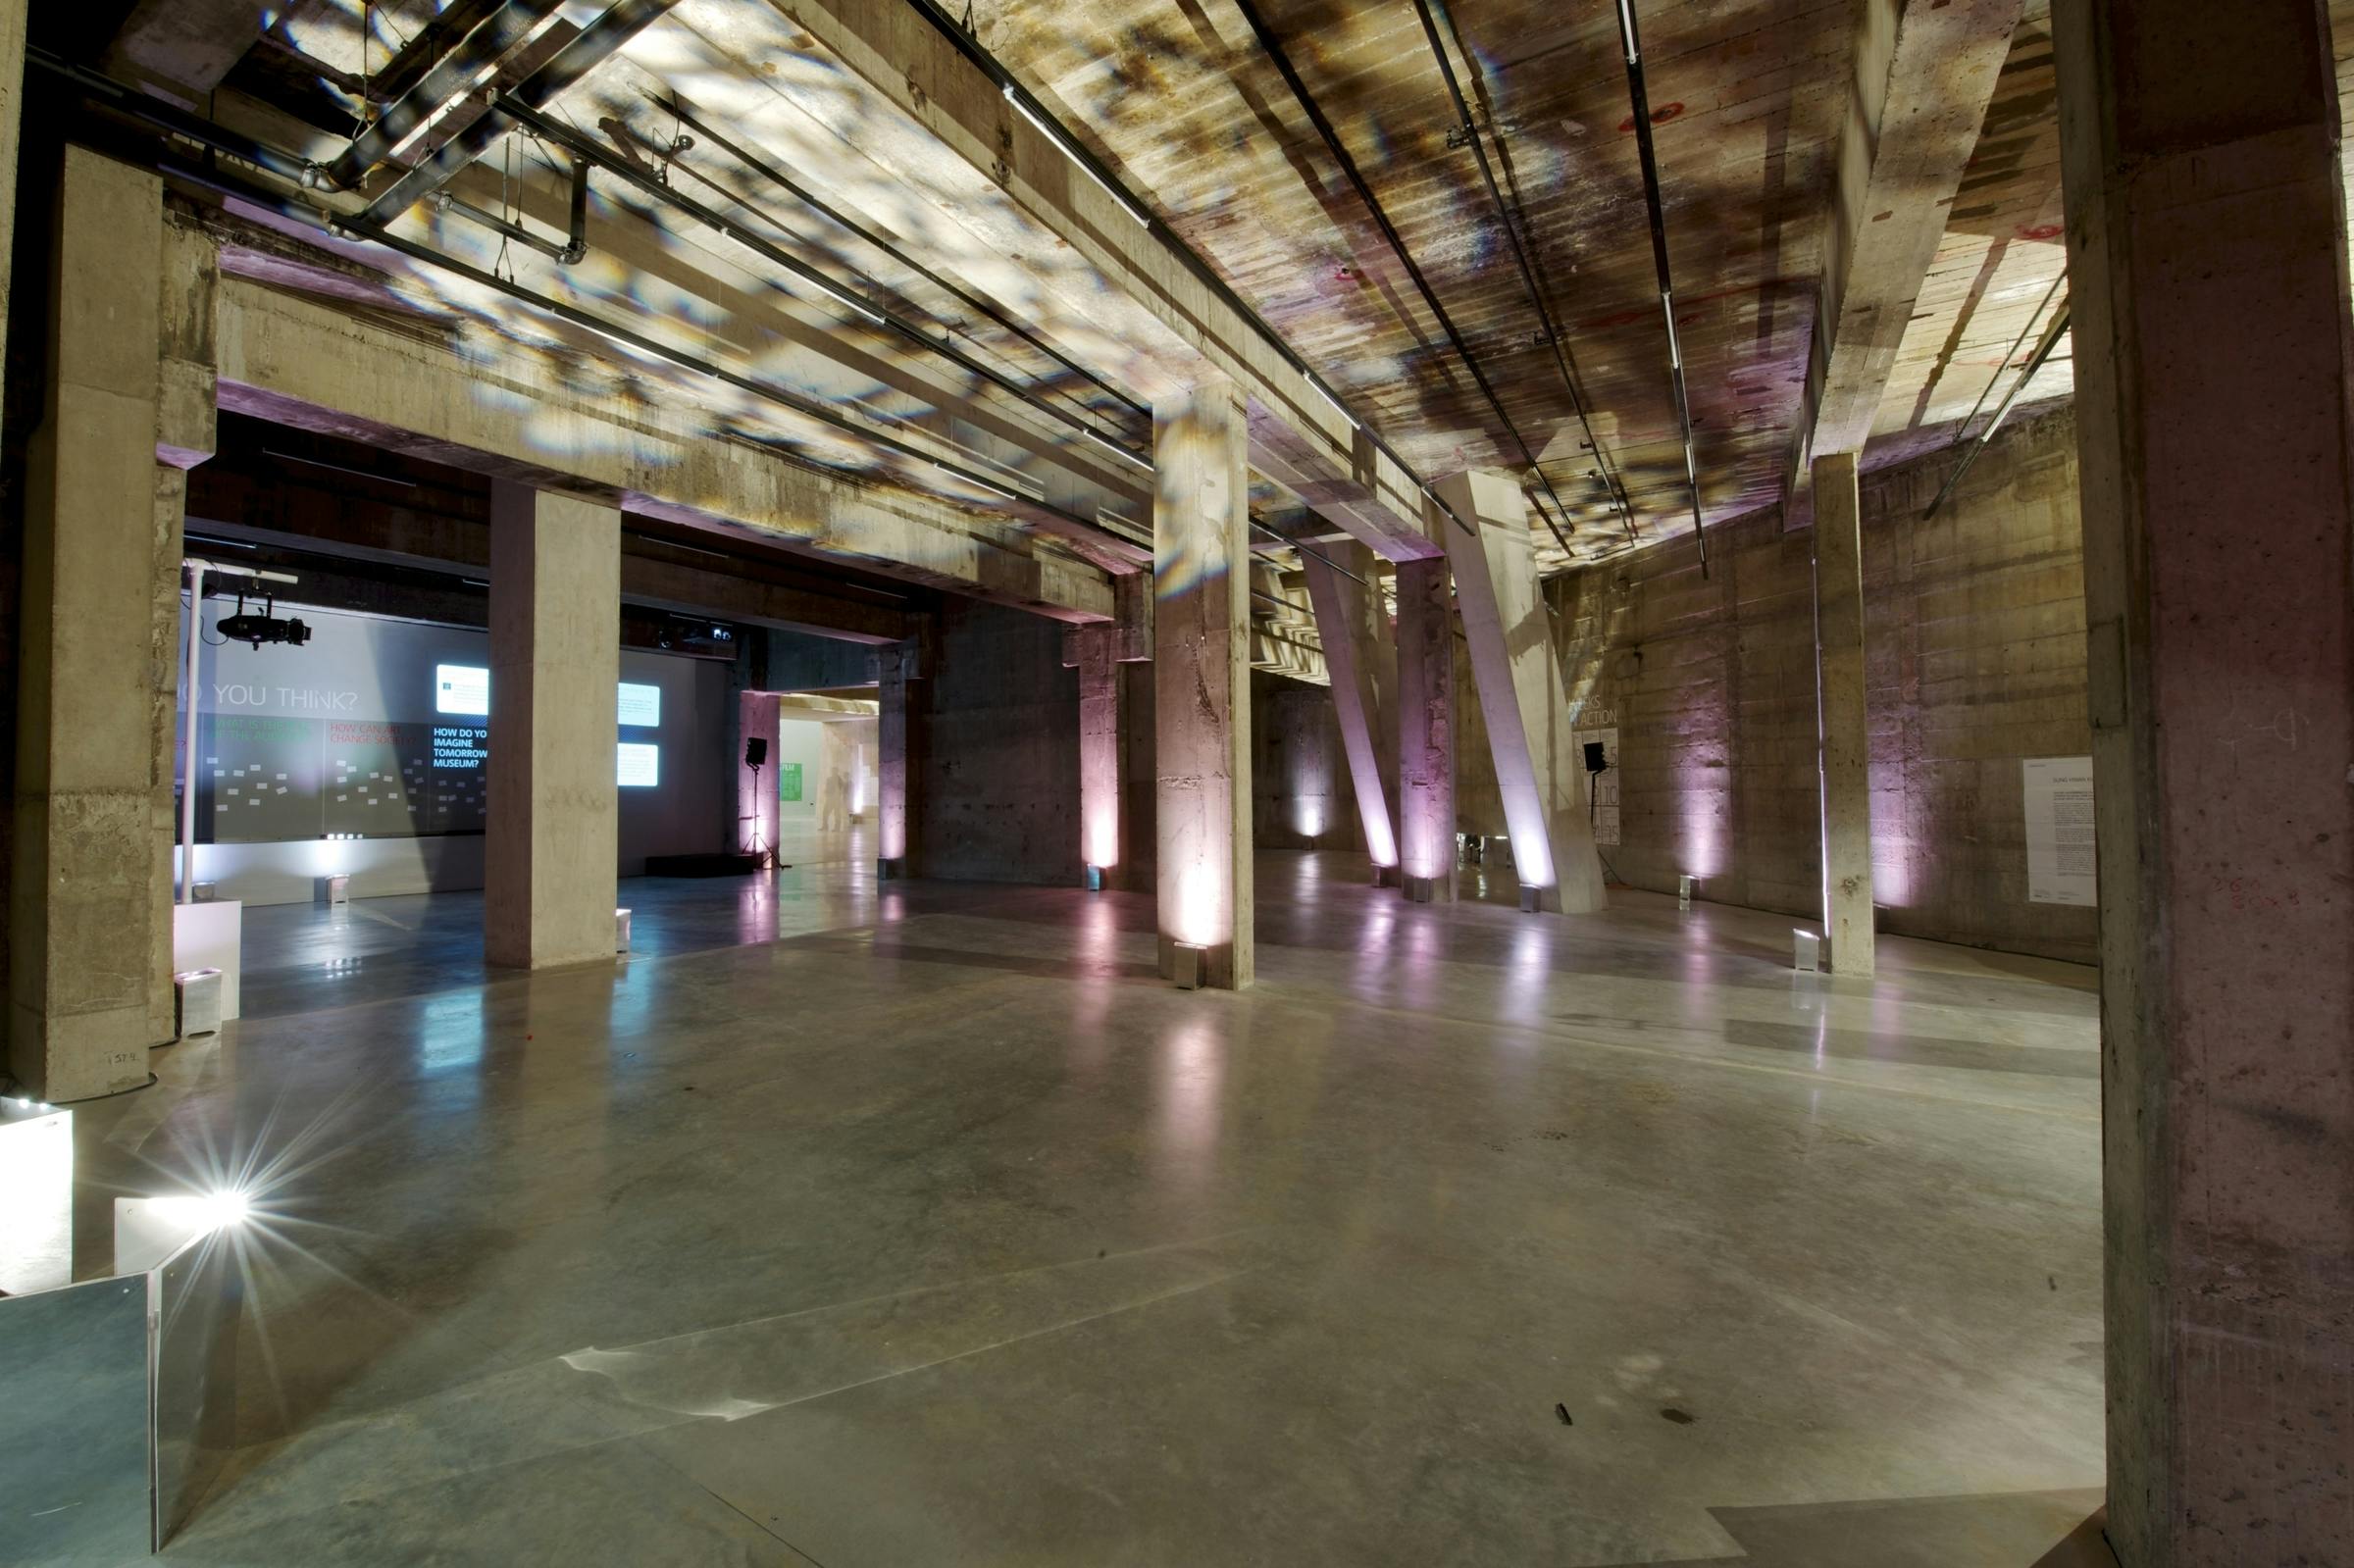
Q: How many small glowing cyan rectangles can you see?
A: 3